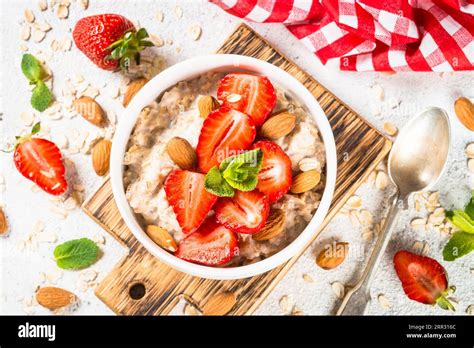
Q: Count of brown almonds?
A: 14